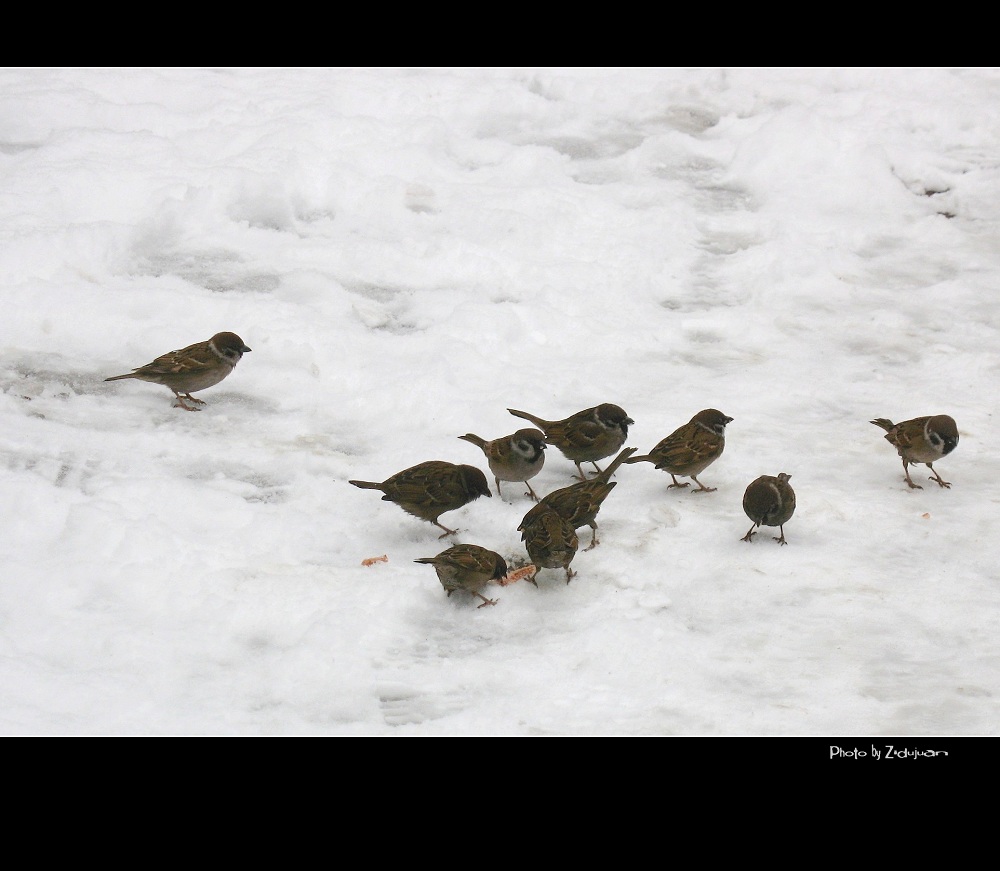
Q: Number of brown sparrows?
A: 10